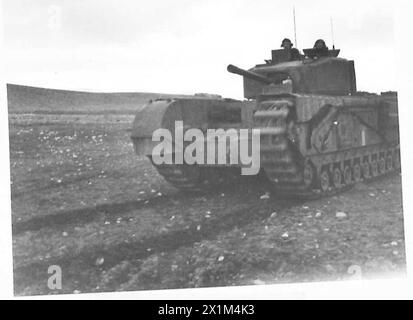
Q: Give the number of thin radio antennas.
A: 2